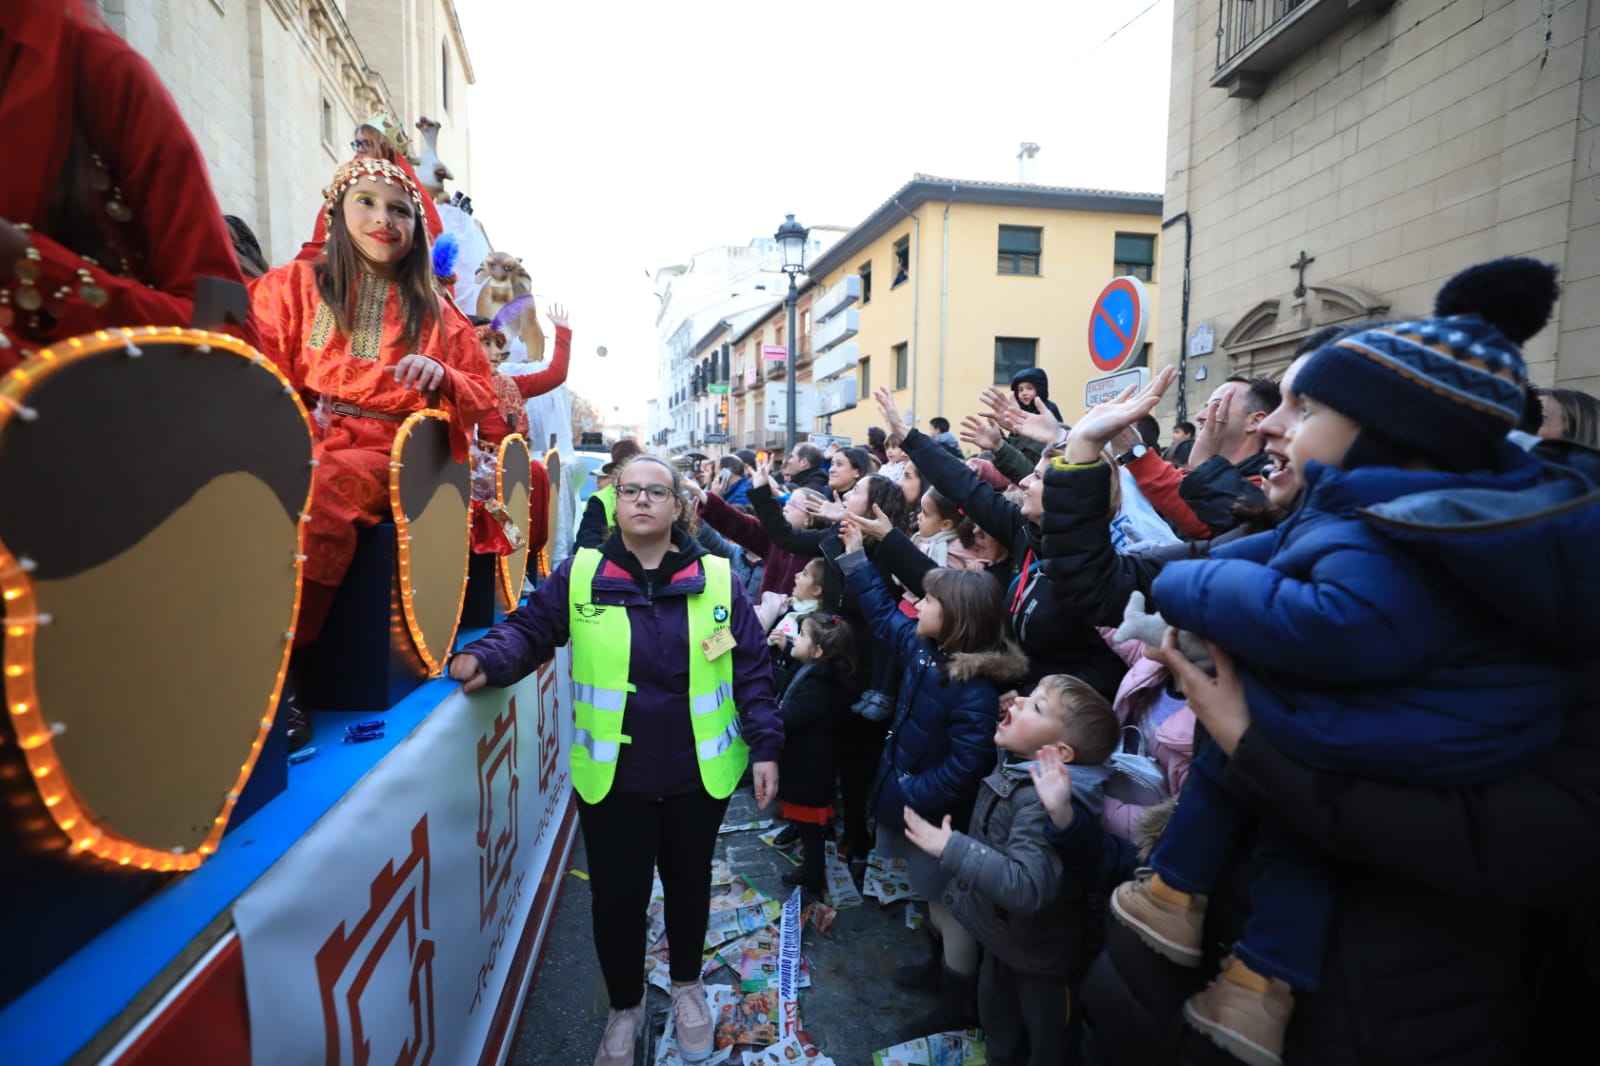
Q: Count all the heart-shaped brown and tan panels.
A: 4